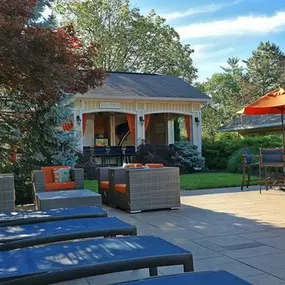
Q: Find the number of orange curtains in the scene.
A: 4